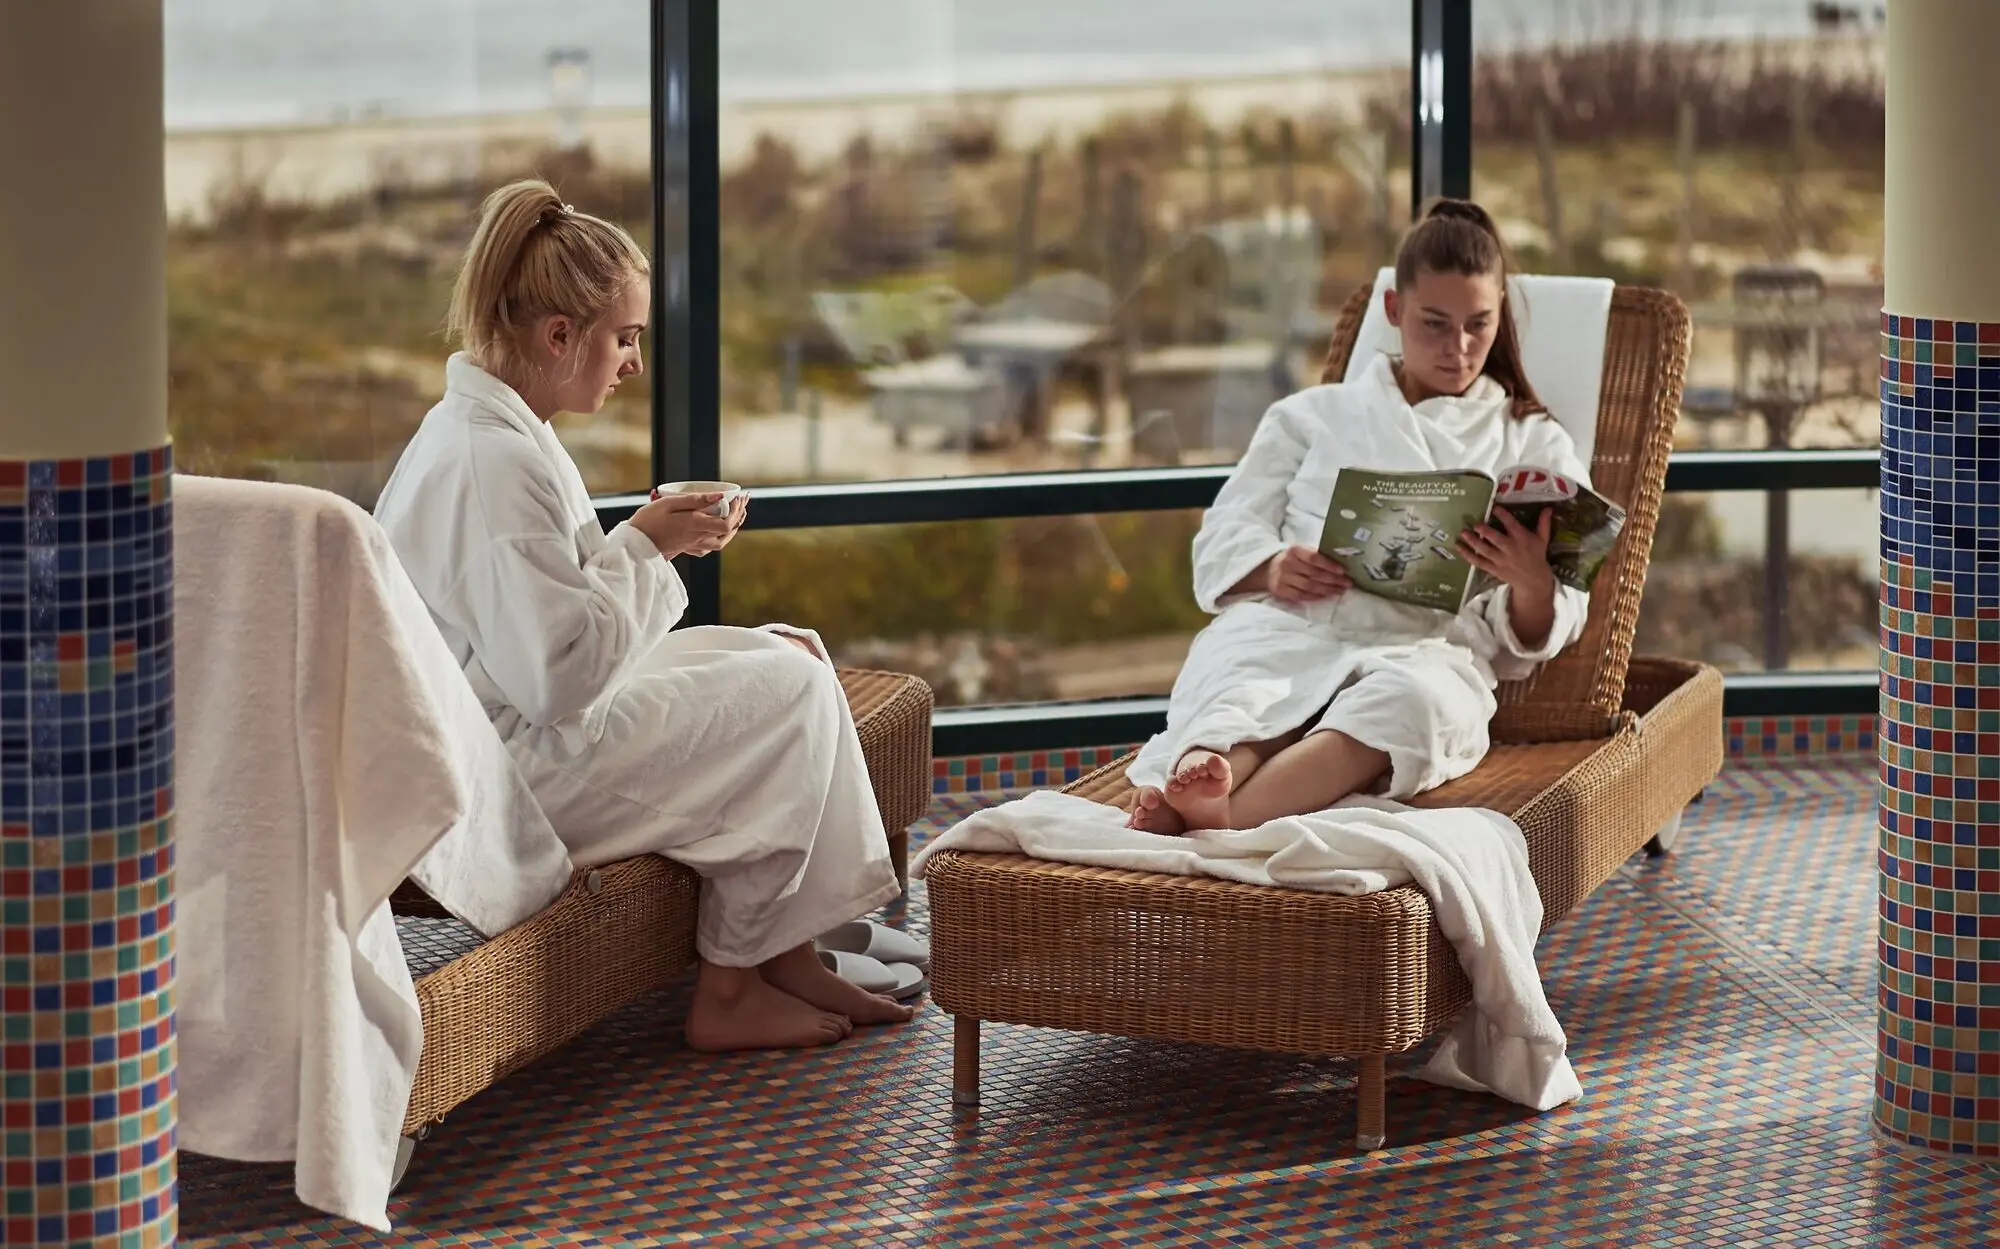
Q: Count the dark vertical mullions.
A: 2